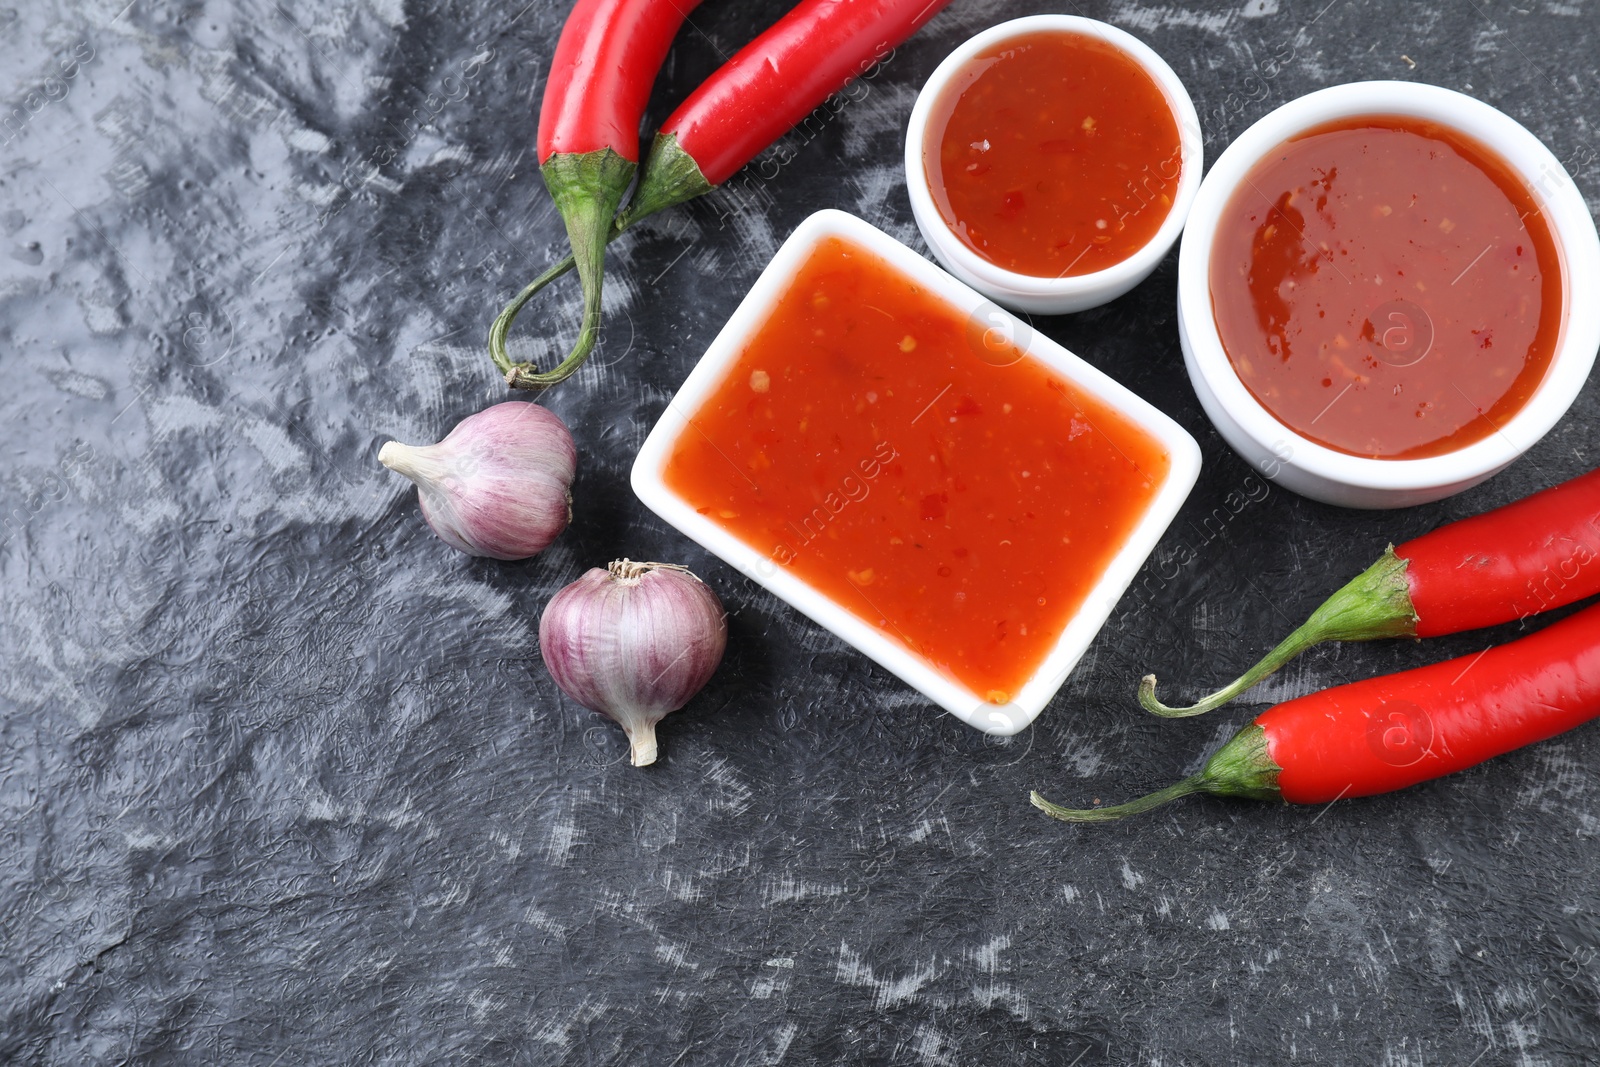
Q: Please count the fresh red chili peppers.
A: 4